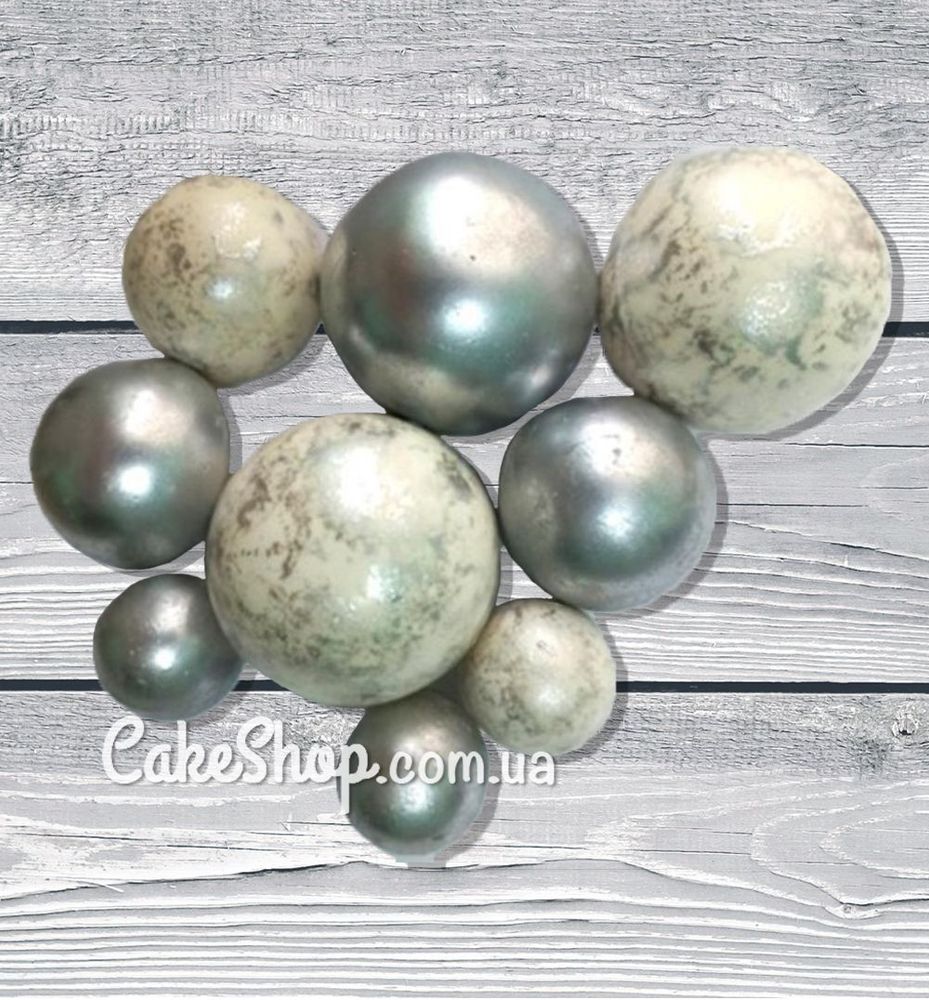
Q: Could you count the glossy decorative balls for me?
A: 9